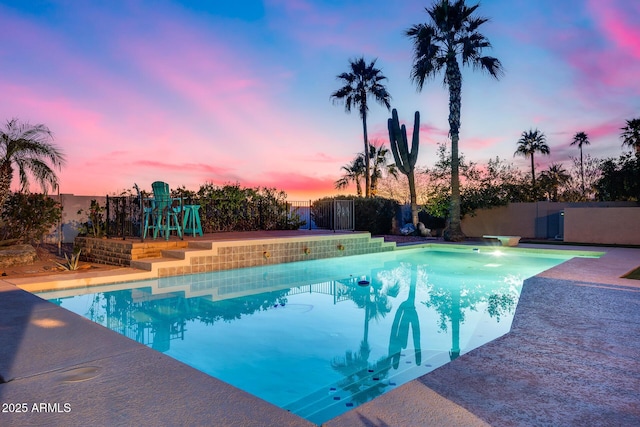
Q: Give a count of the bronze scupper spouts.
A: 3